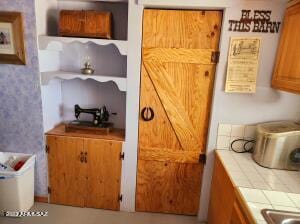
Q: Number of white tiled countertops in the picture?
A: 1